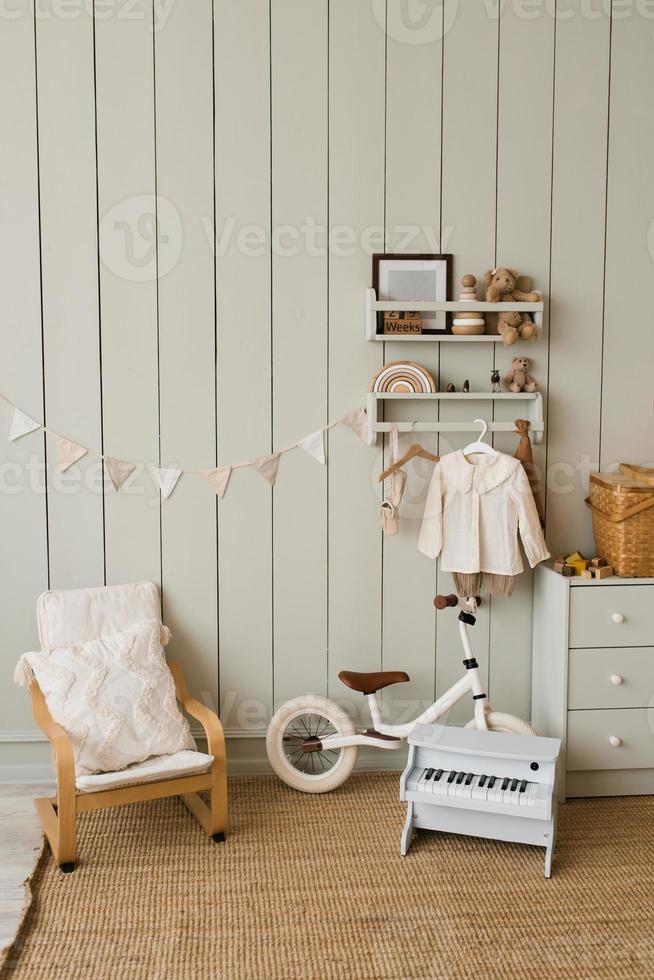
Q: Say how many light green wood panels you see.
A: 12